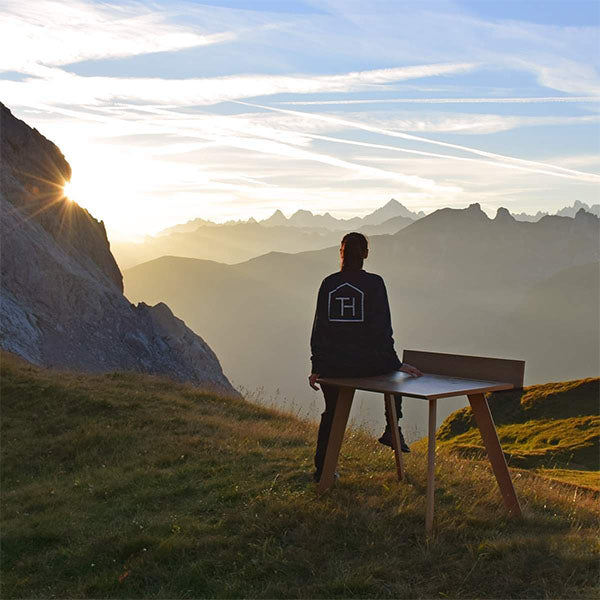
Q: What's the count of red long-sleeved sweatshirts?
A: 0